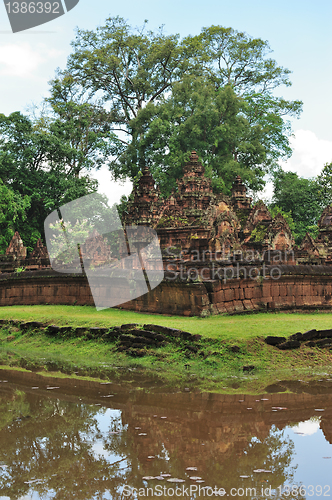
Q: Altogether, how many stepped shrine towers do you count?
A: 3